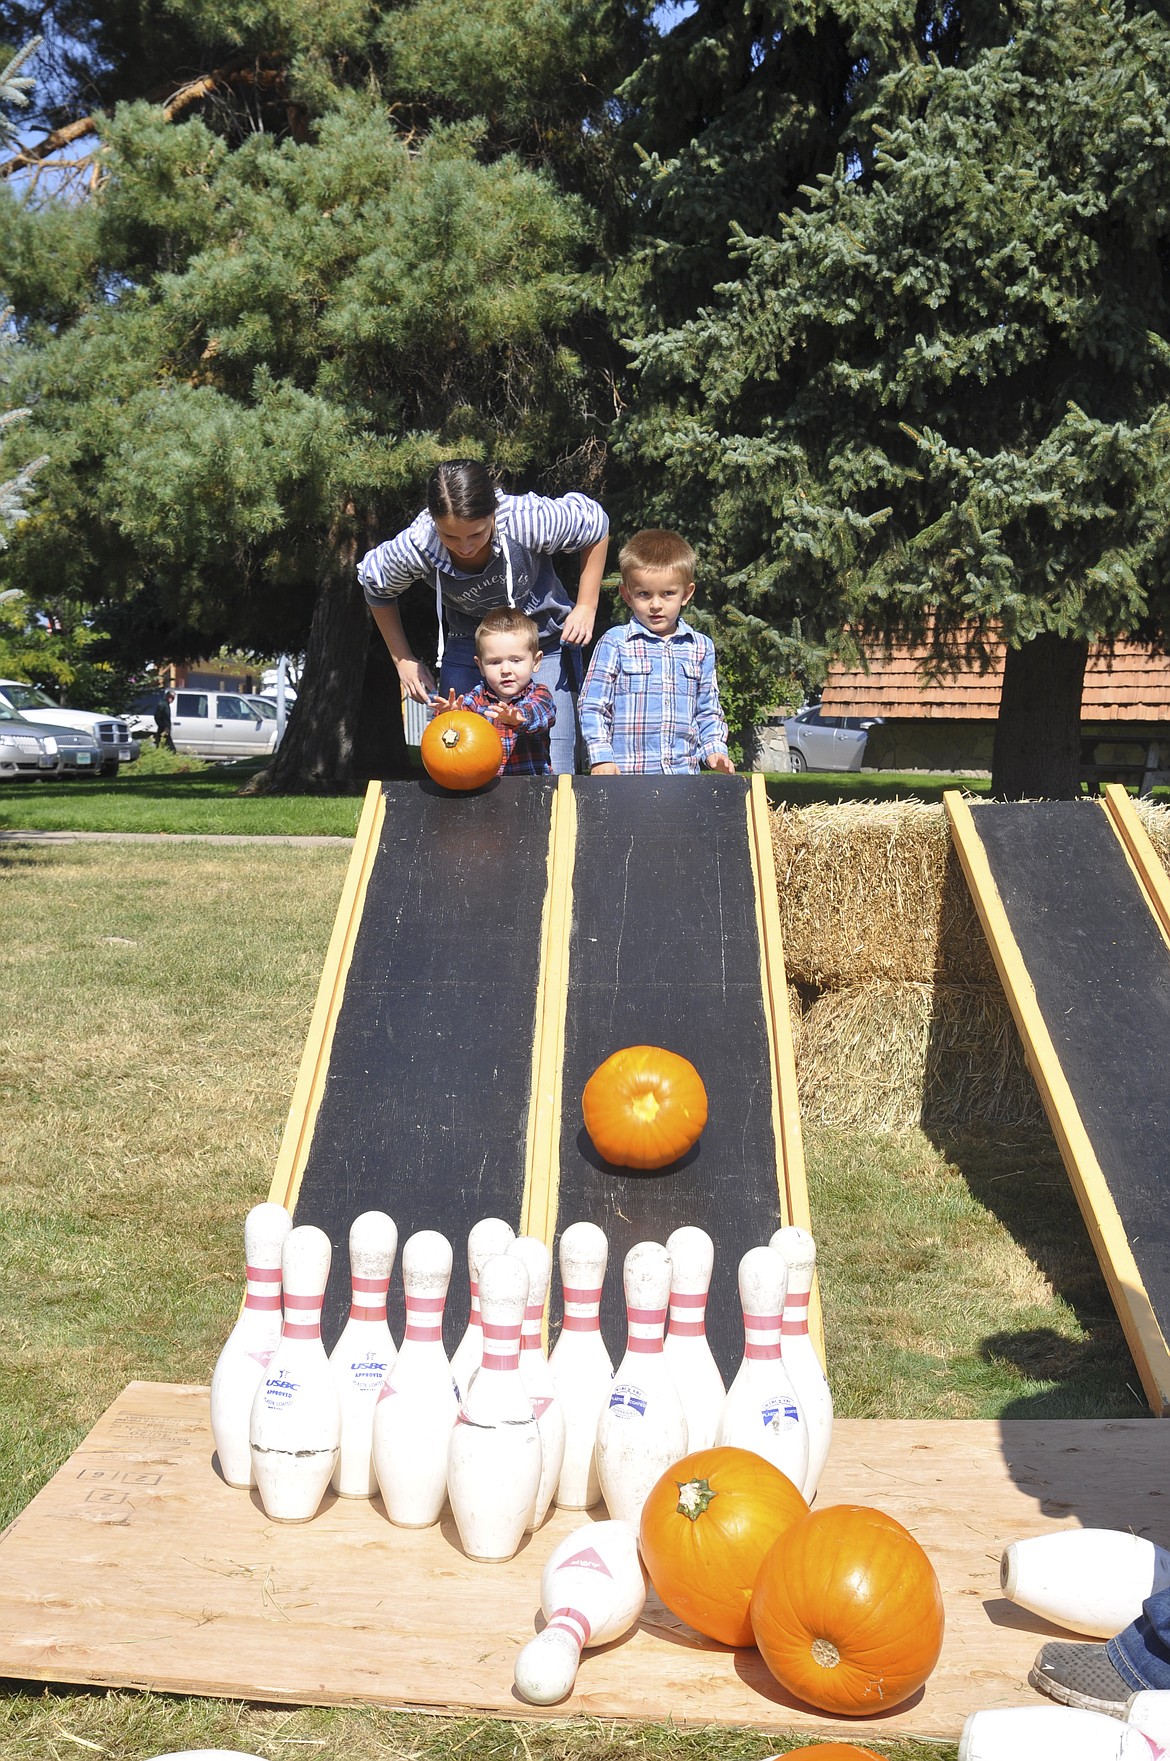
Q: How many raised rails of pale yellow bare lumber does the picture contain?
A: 5